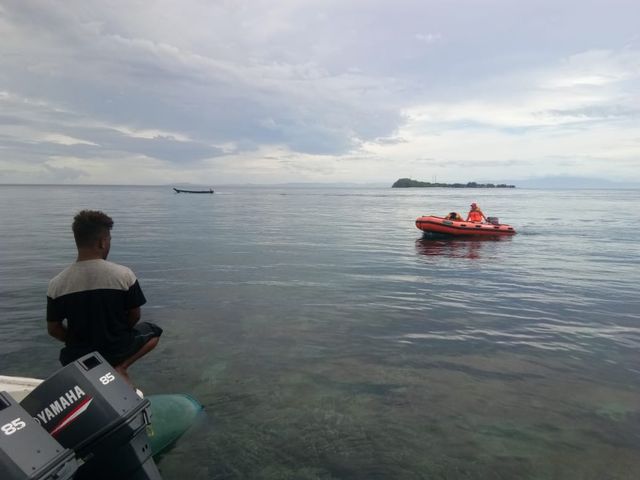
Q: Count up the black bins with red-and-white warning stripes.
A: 0